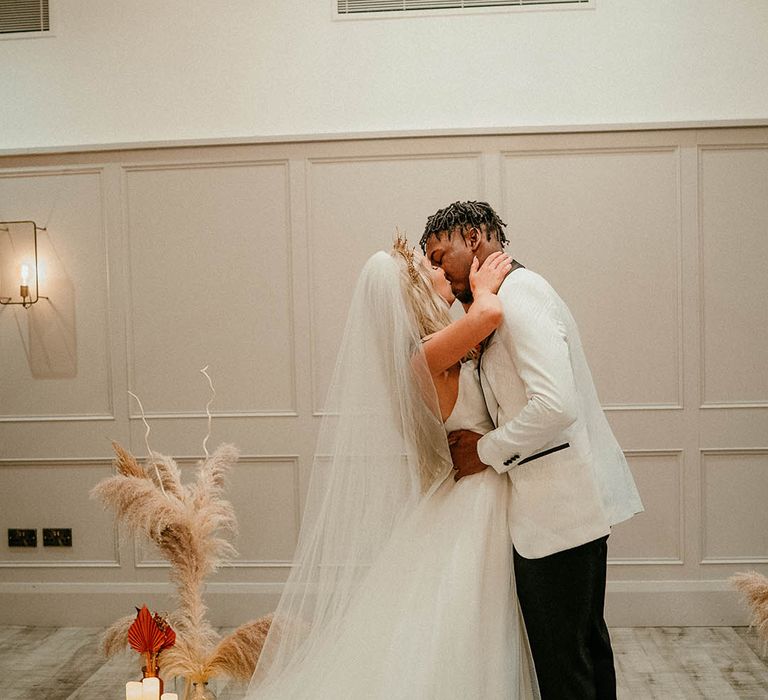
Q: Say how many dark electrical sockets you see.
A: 2